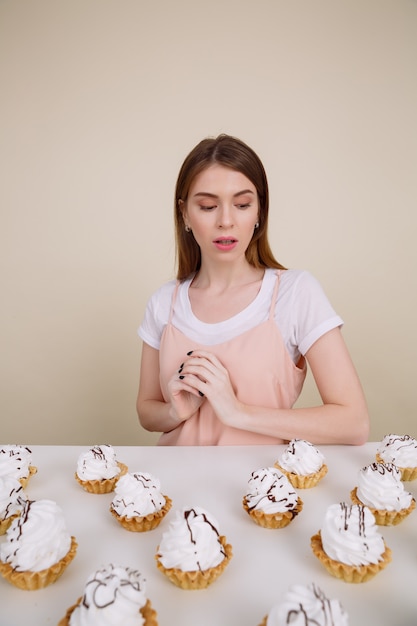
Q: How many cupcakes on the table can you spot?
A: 13